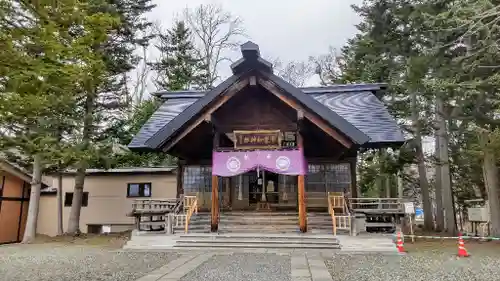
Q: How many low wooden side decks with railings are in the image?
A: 2